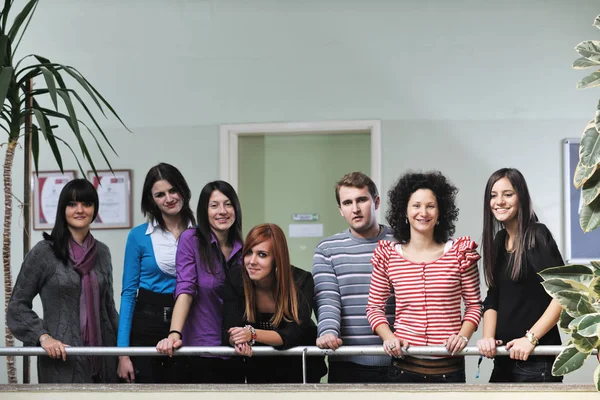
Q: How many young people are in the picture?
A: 7